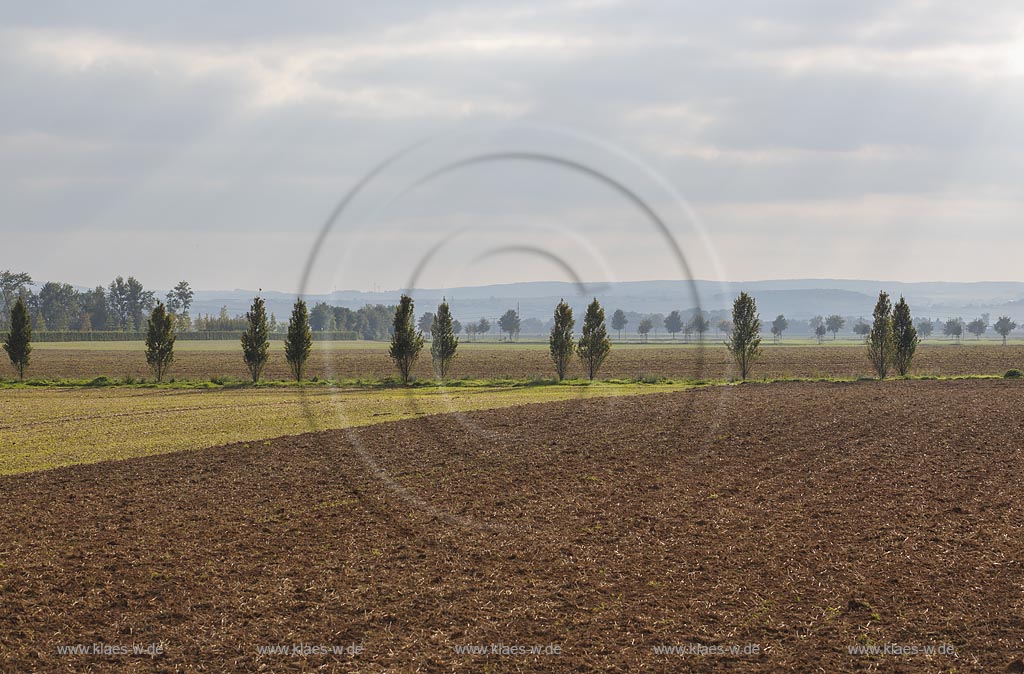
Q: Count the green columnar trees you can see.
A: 11